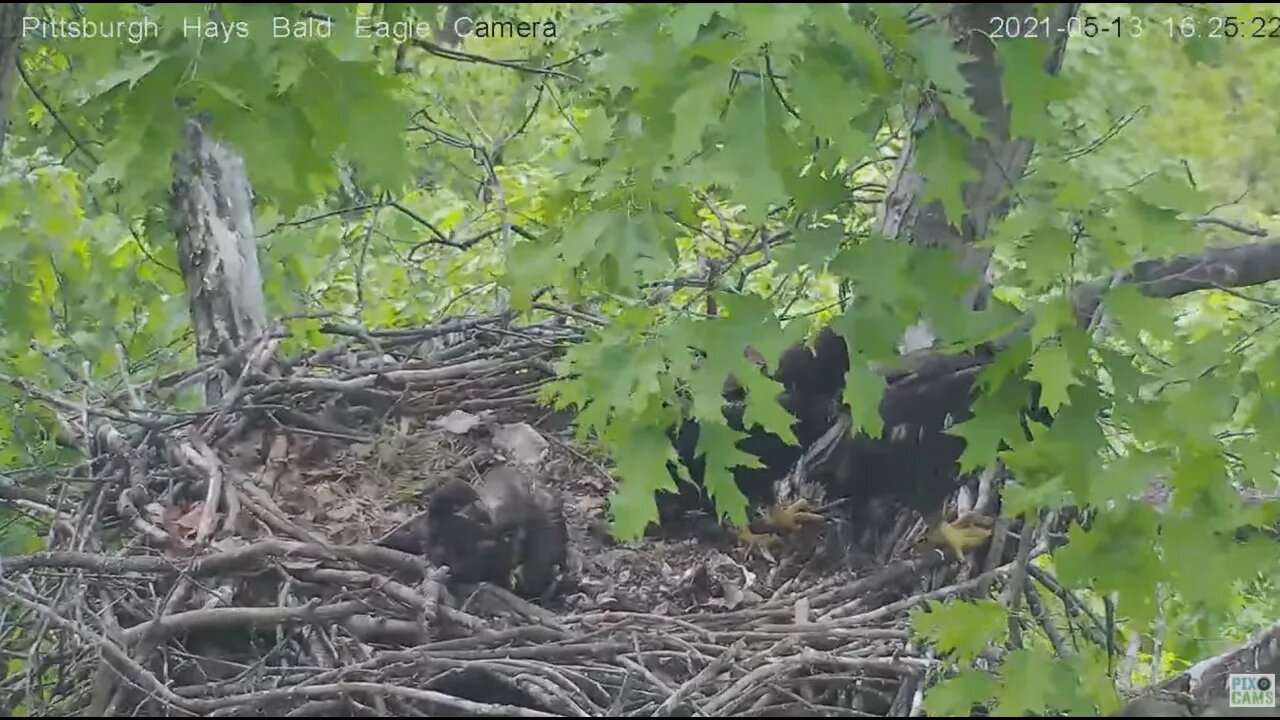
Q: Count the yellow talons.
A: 2